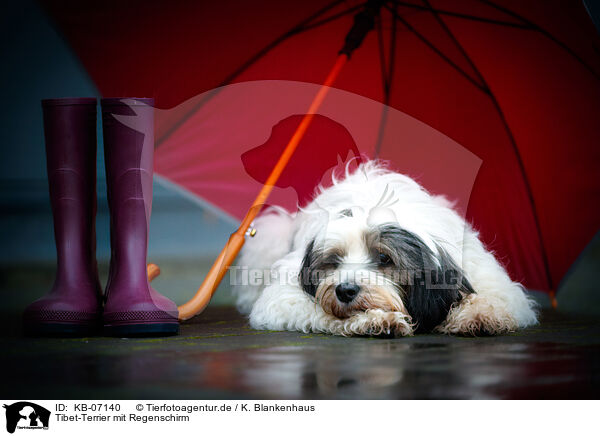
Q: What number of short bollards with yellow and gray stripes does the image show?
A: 0